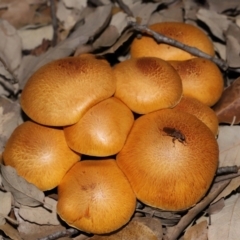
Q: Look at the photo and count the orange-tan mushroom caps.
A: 9